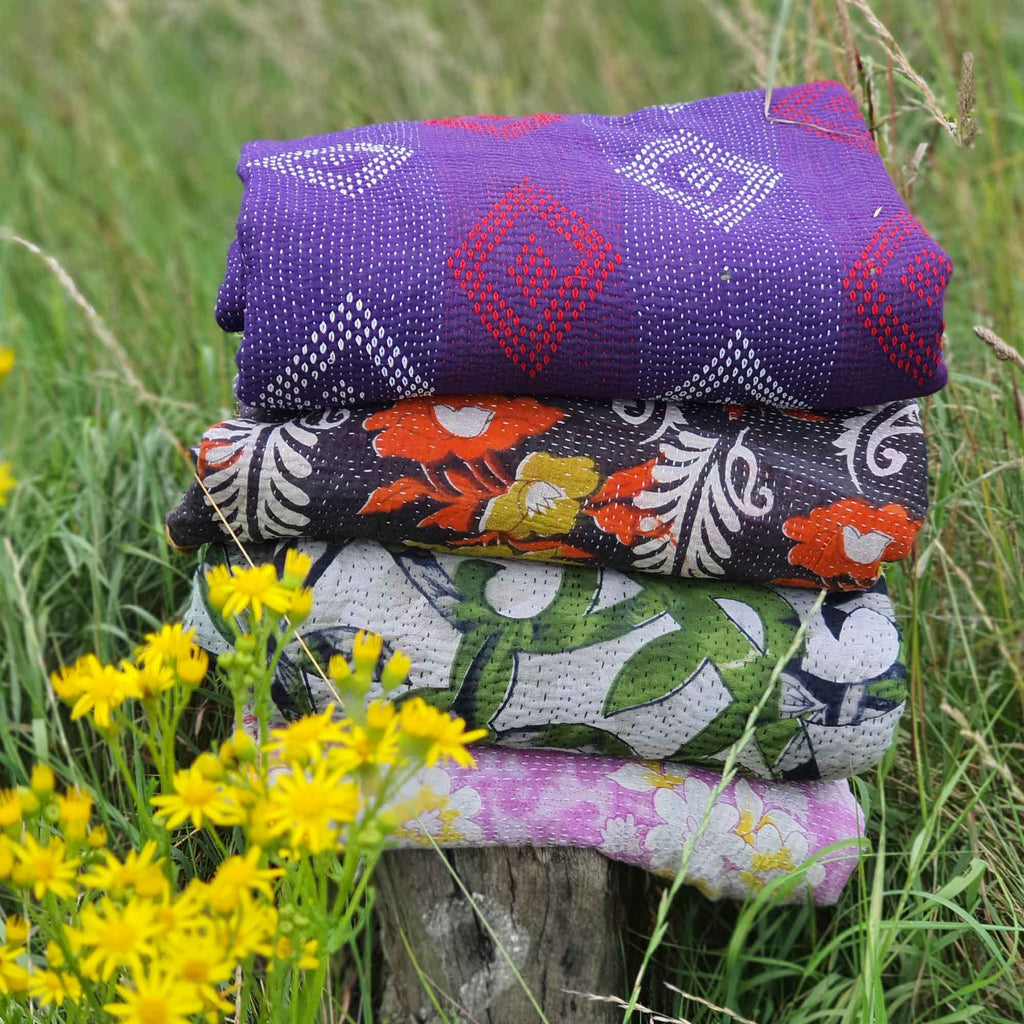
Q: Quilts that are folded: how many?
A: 4